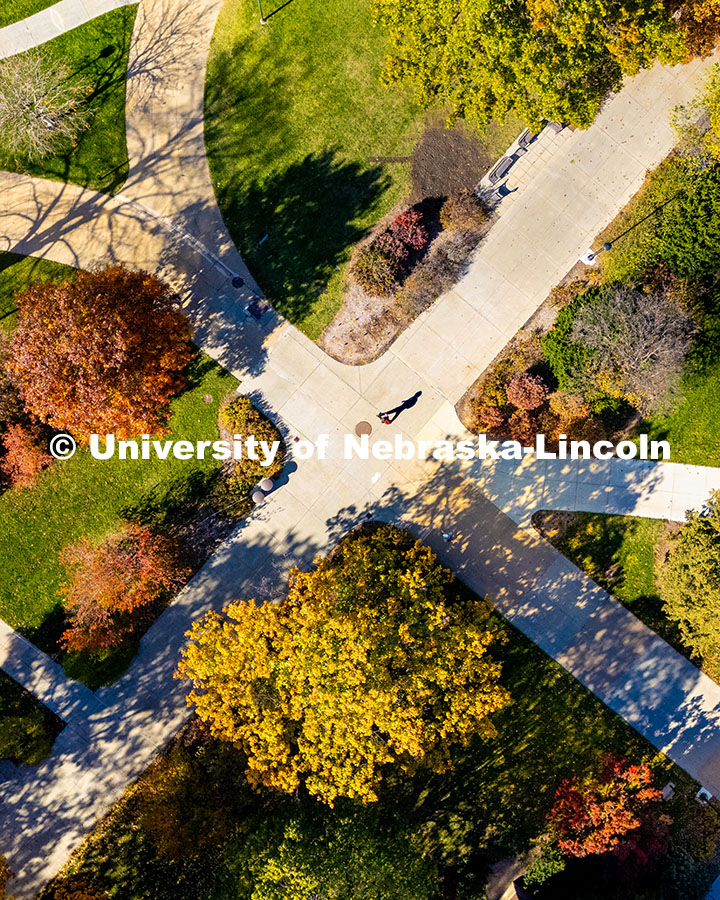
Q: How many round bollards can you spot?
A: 2